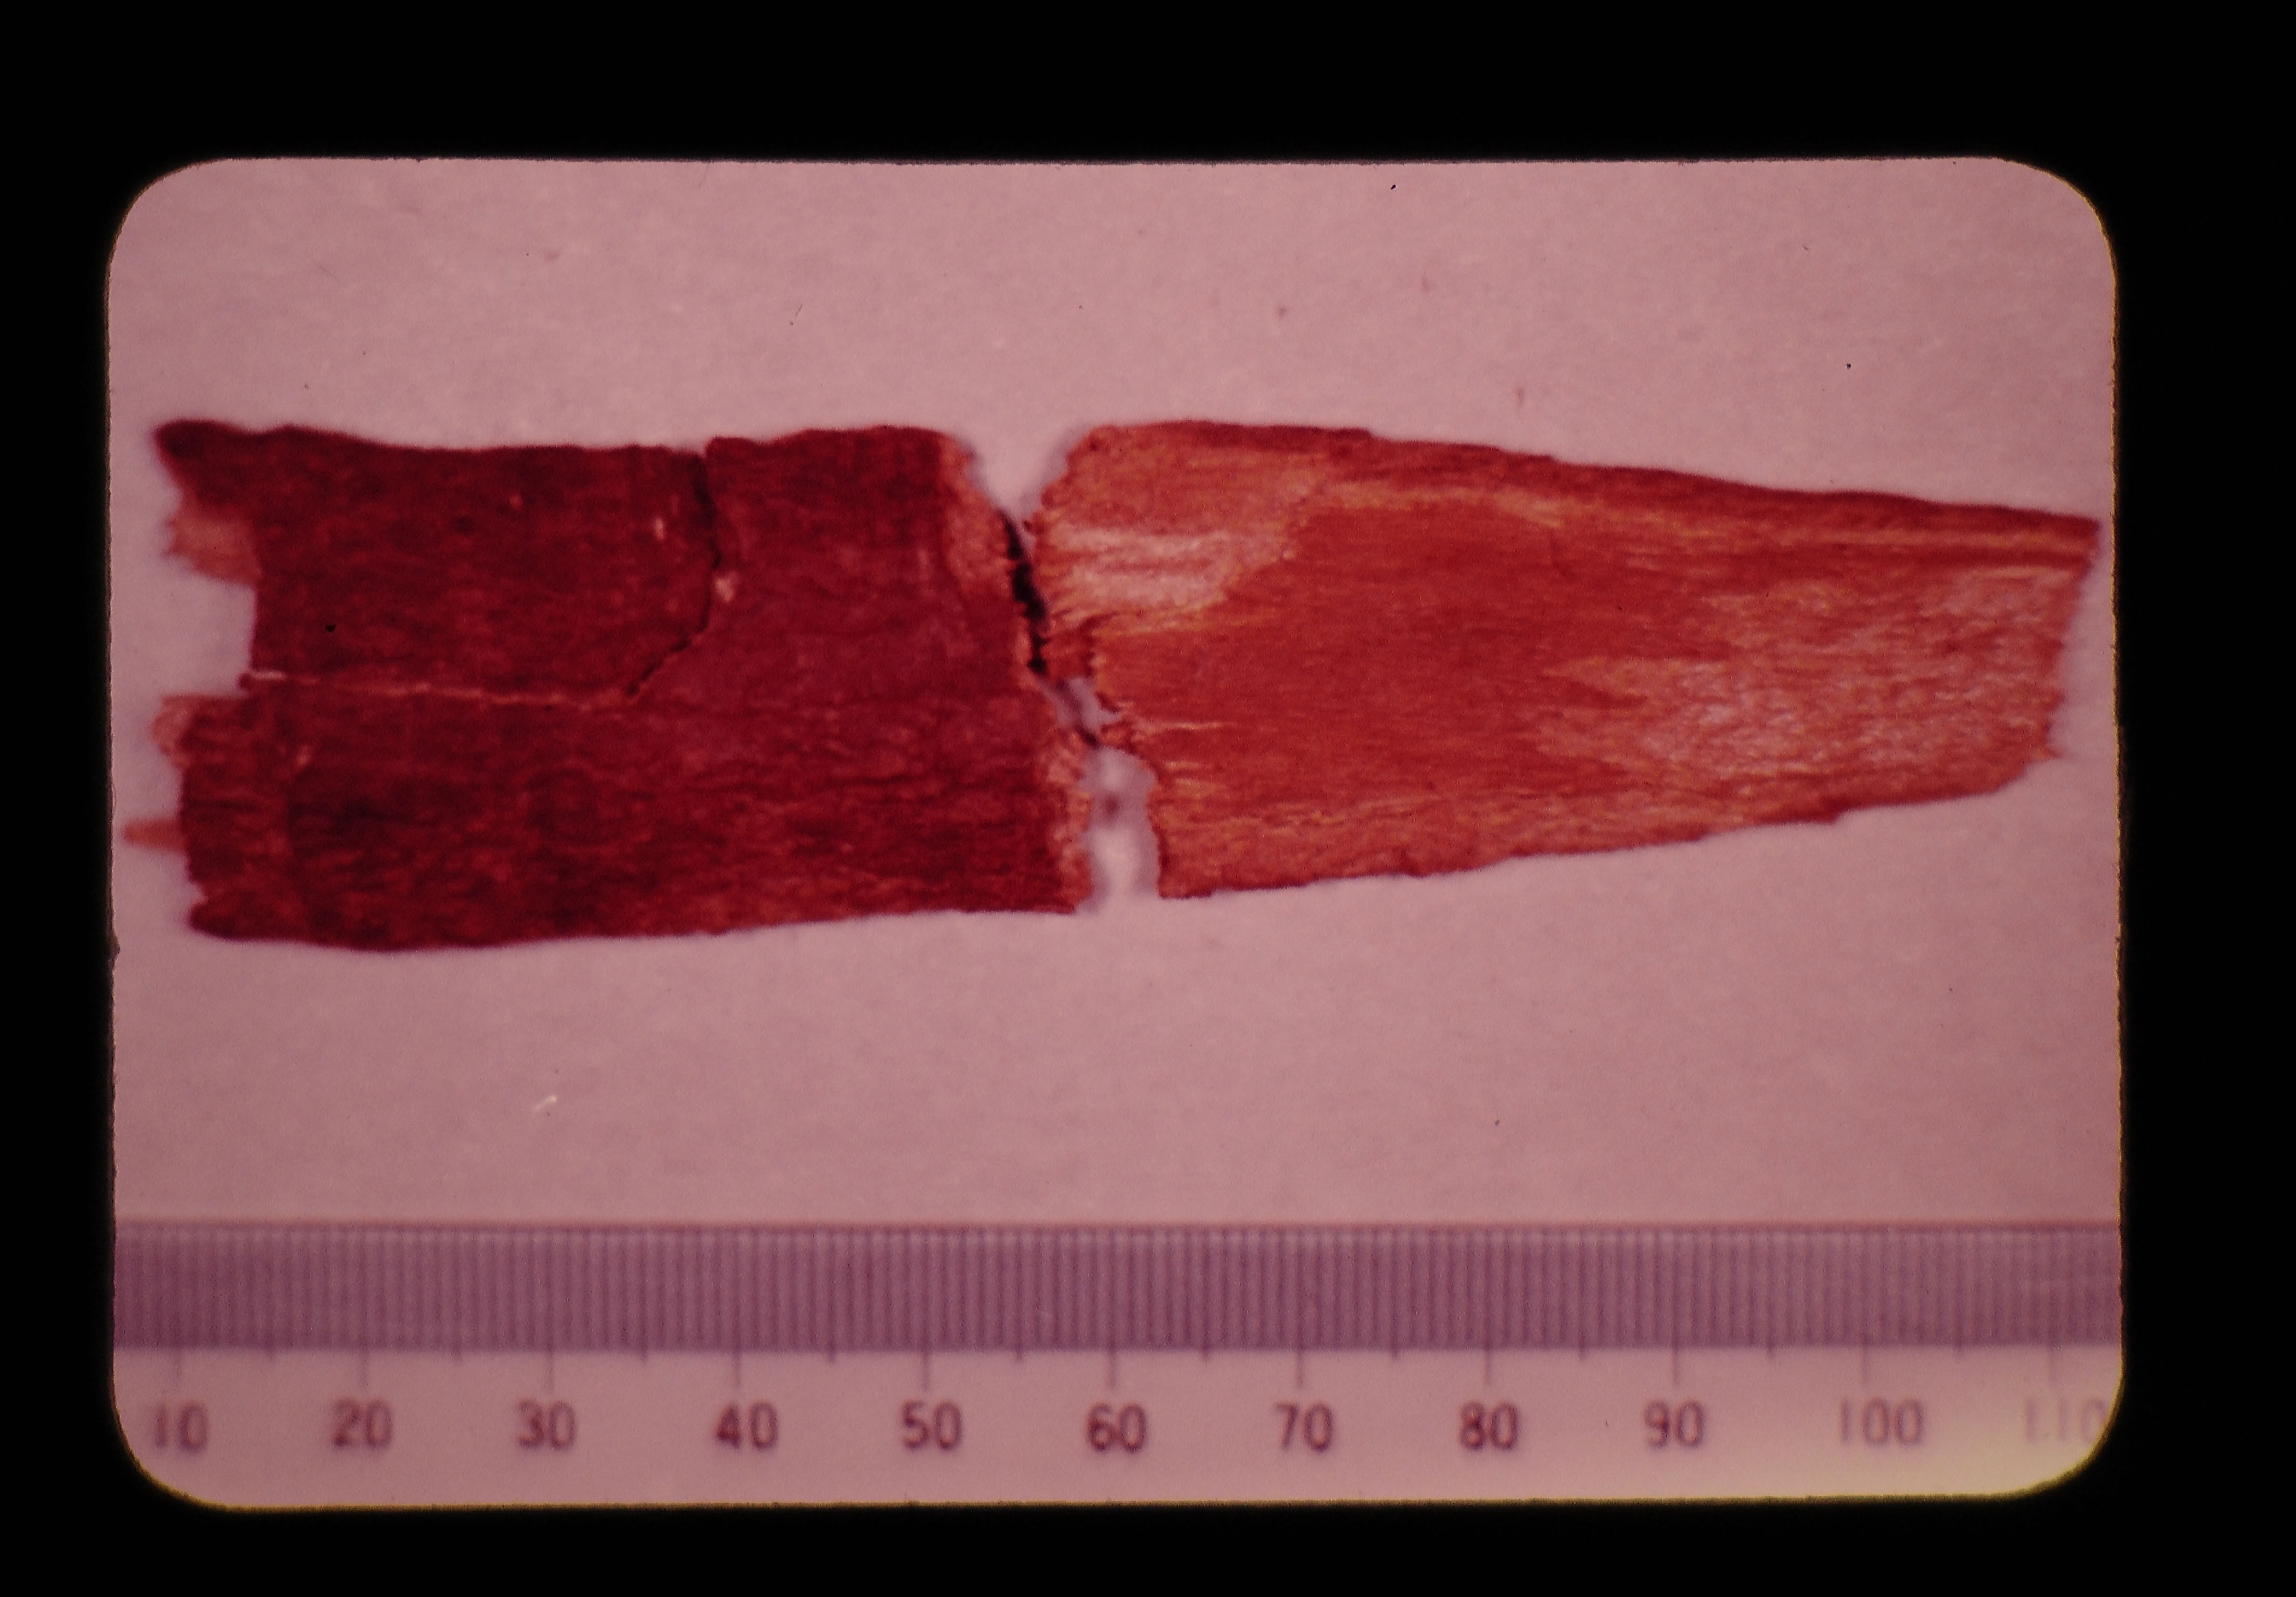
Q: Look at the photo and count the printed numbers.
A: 11